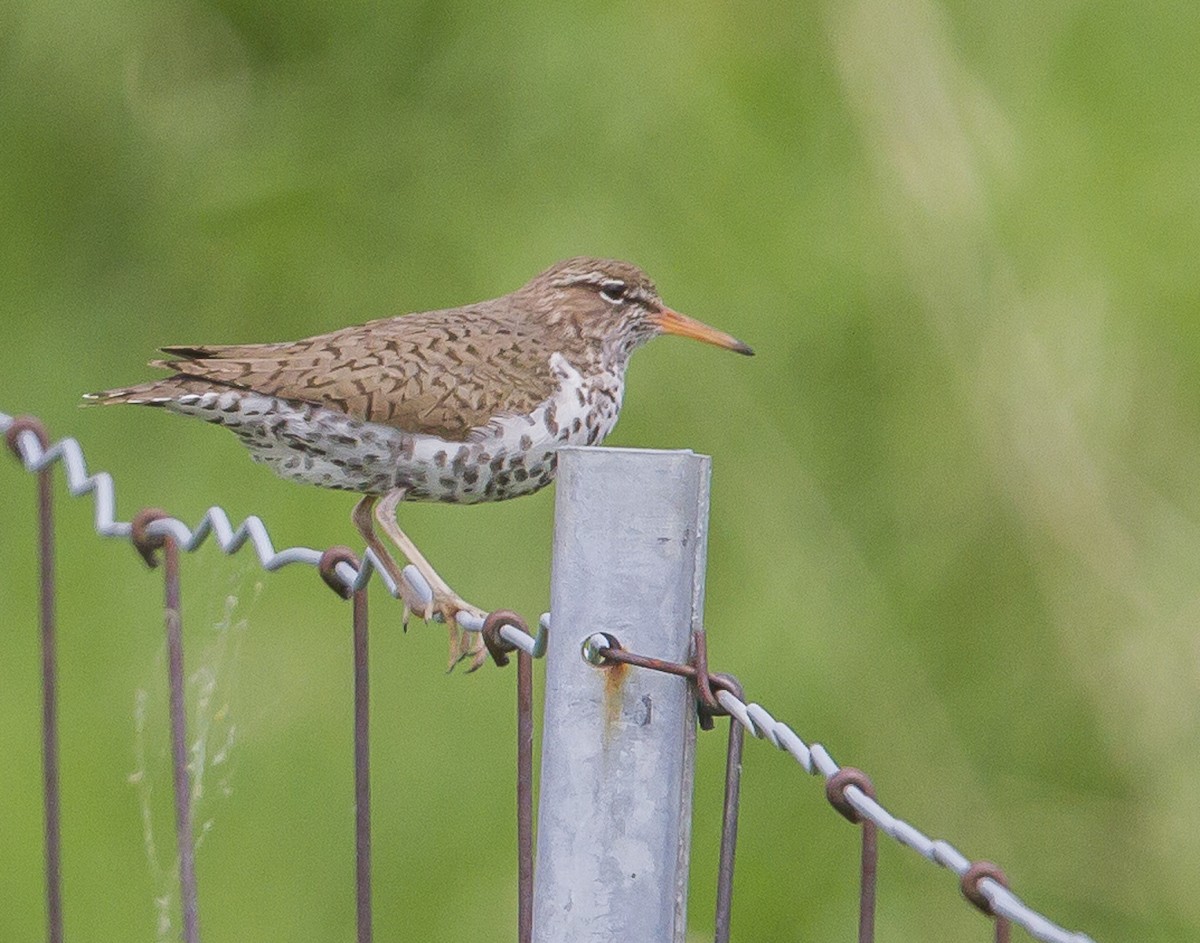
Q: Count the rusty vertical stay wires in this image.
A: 7